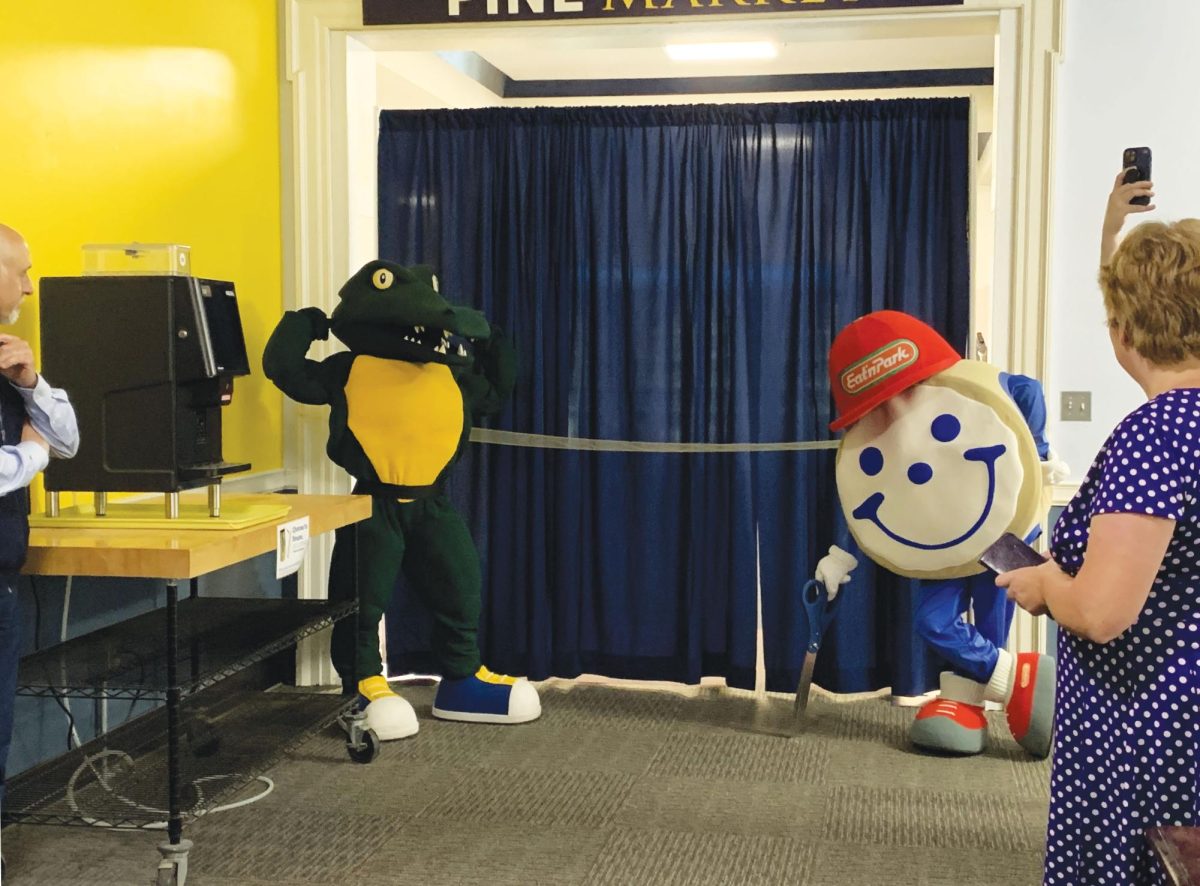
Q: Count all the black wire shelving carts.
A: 1